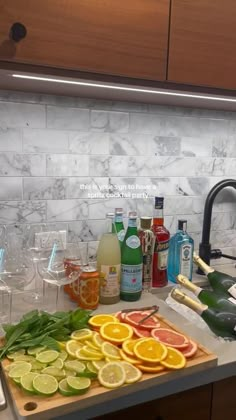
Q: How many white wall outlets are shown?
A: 1